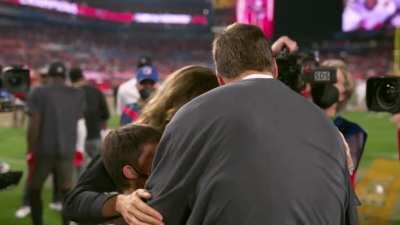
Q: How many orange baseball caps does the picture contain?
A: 0